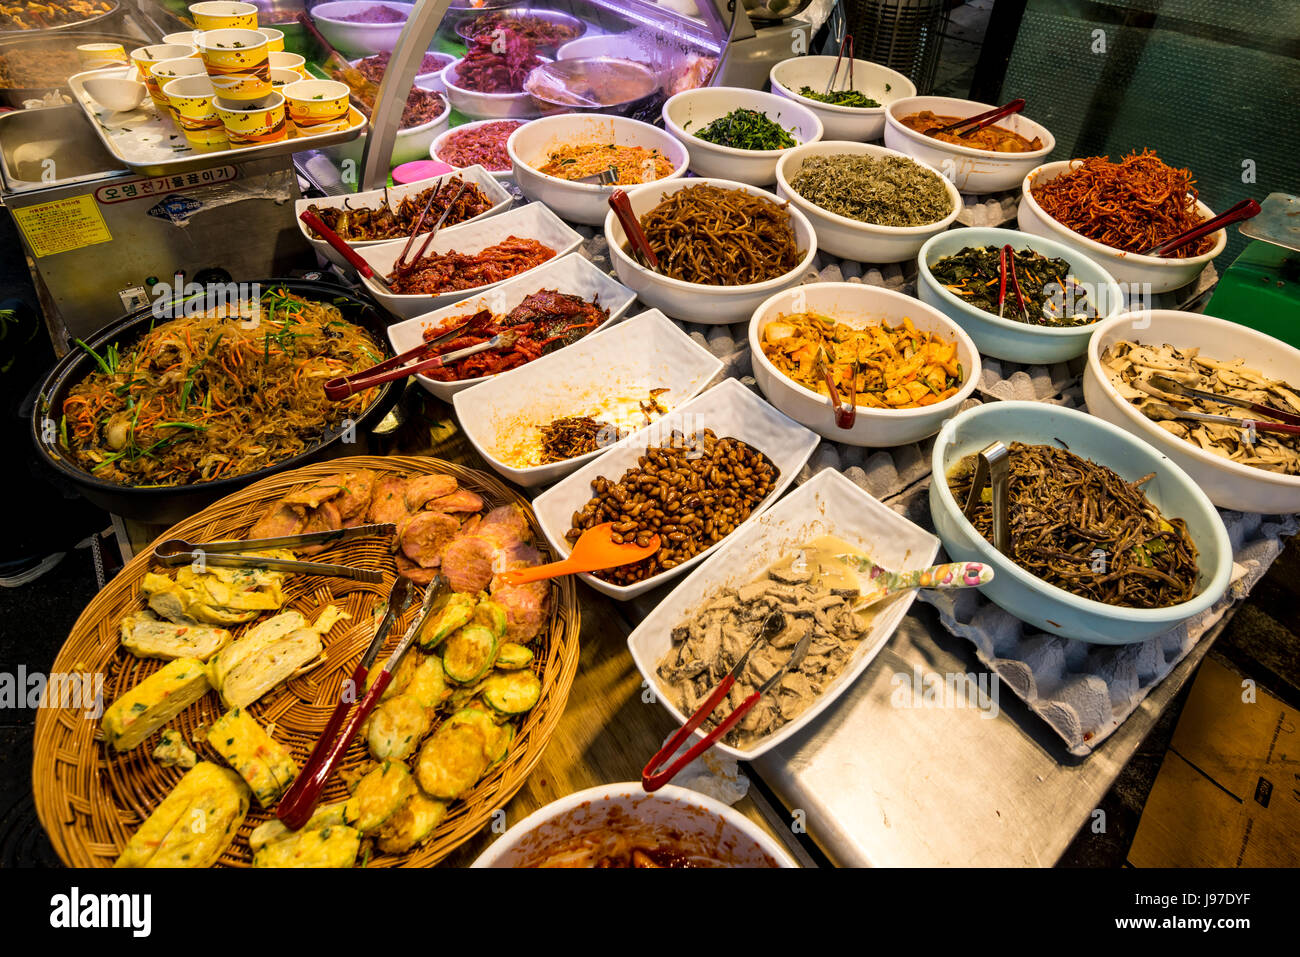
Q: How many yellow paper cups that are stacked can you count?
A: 11